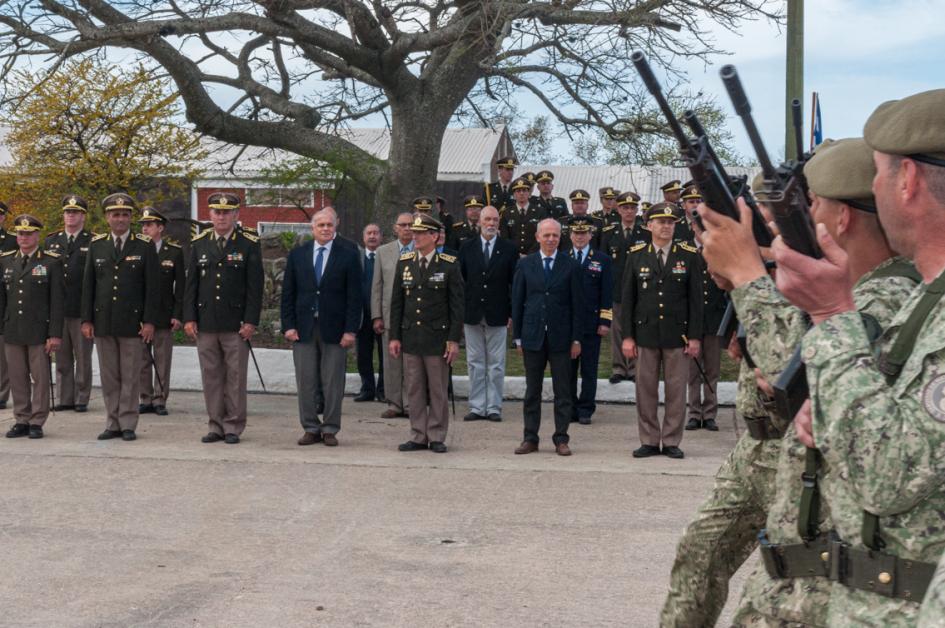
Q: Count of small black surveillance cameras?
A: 0